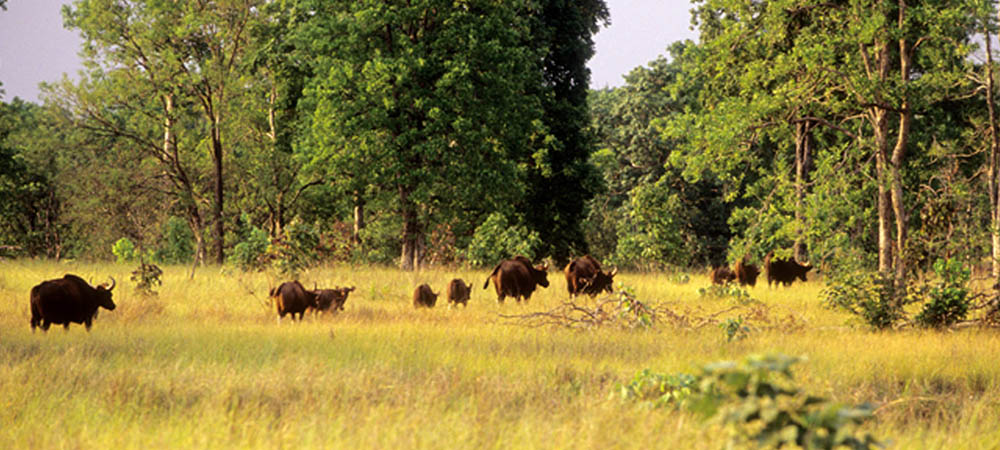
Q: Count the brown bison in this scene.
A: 10